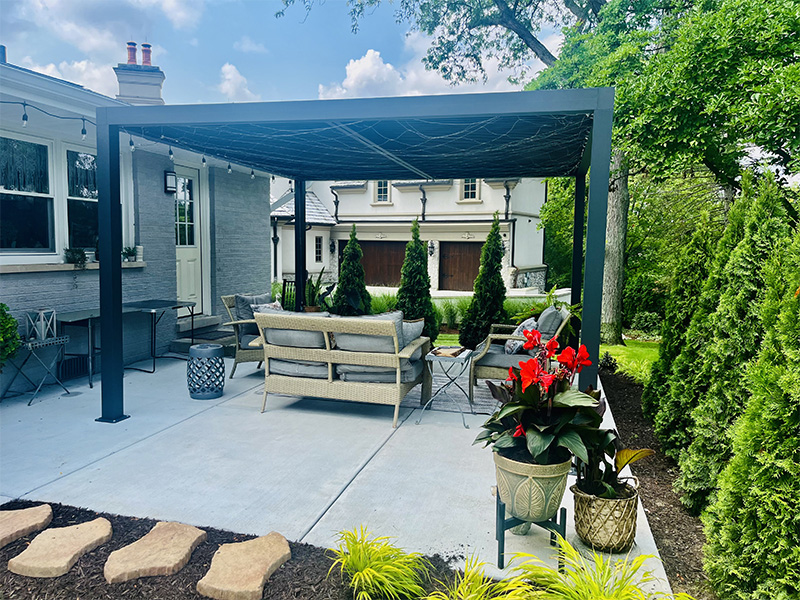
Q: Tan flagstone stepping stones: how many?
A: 4